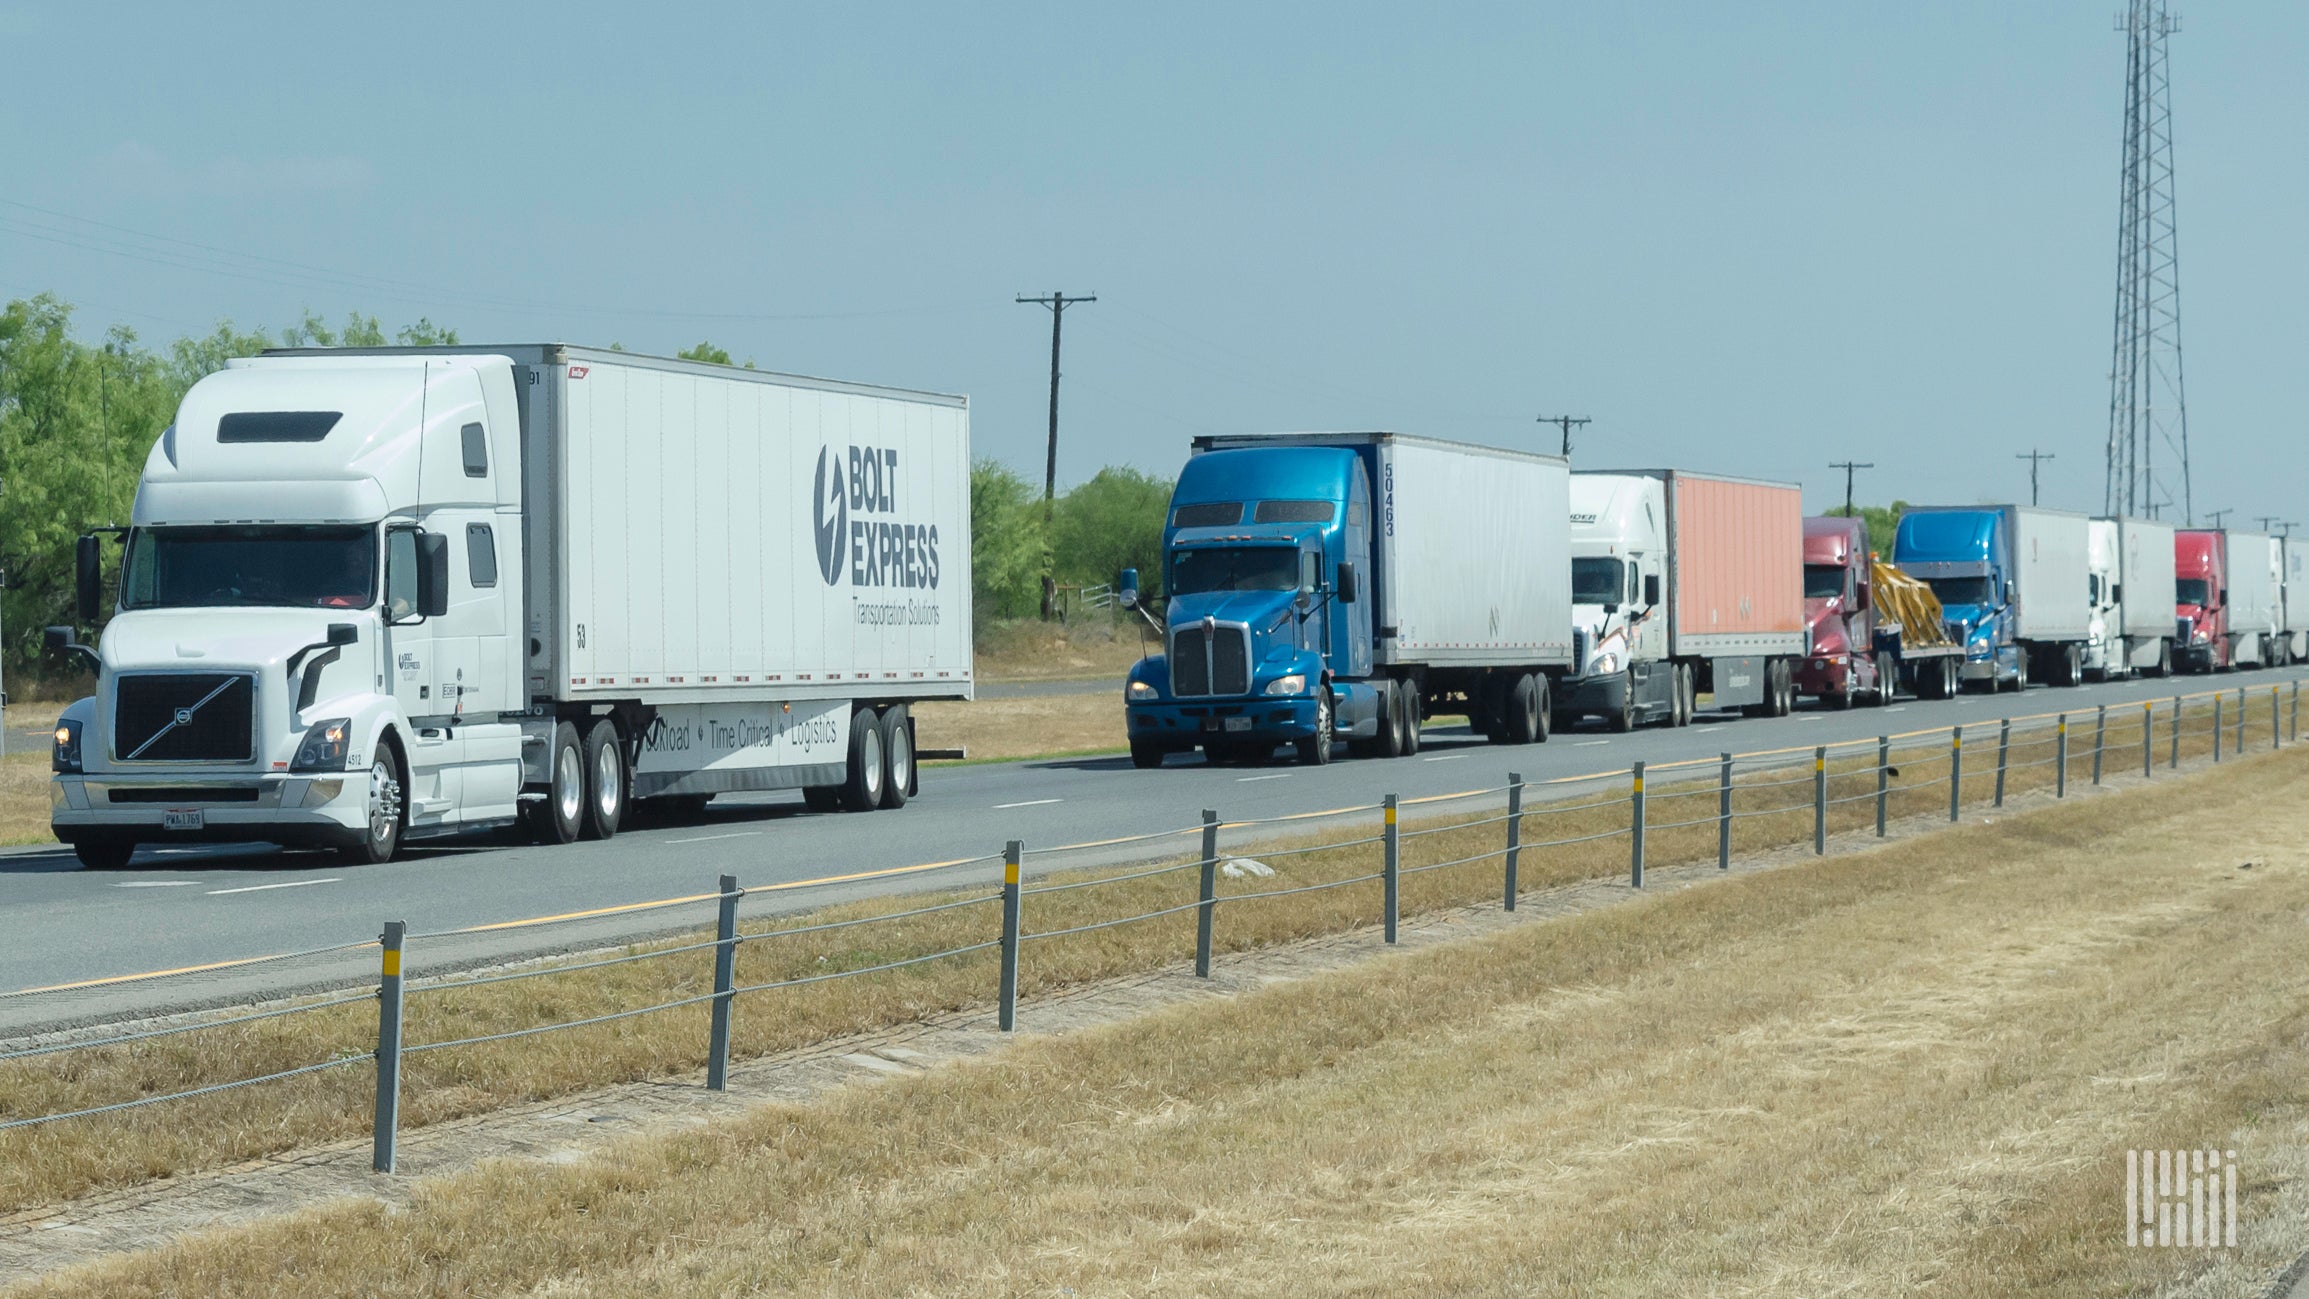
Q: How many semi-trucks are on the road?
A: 8